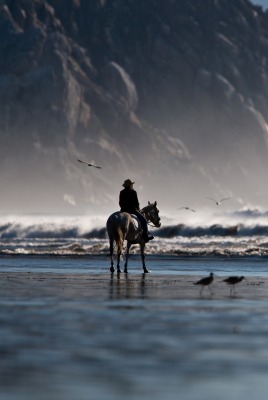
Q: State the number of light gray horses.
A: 1